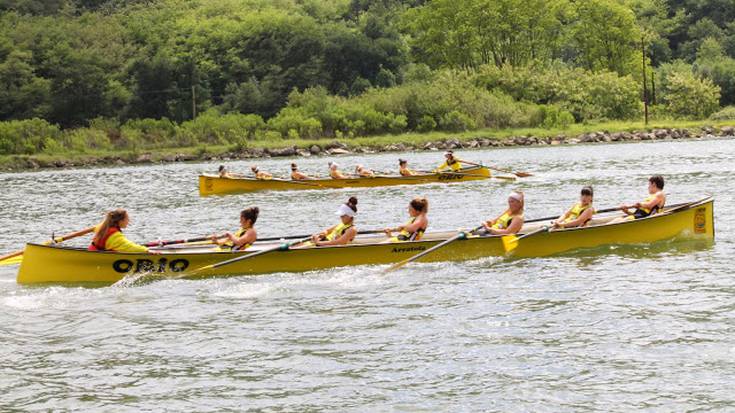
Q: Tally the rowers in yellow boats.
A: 14